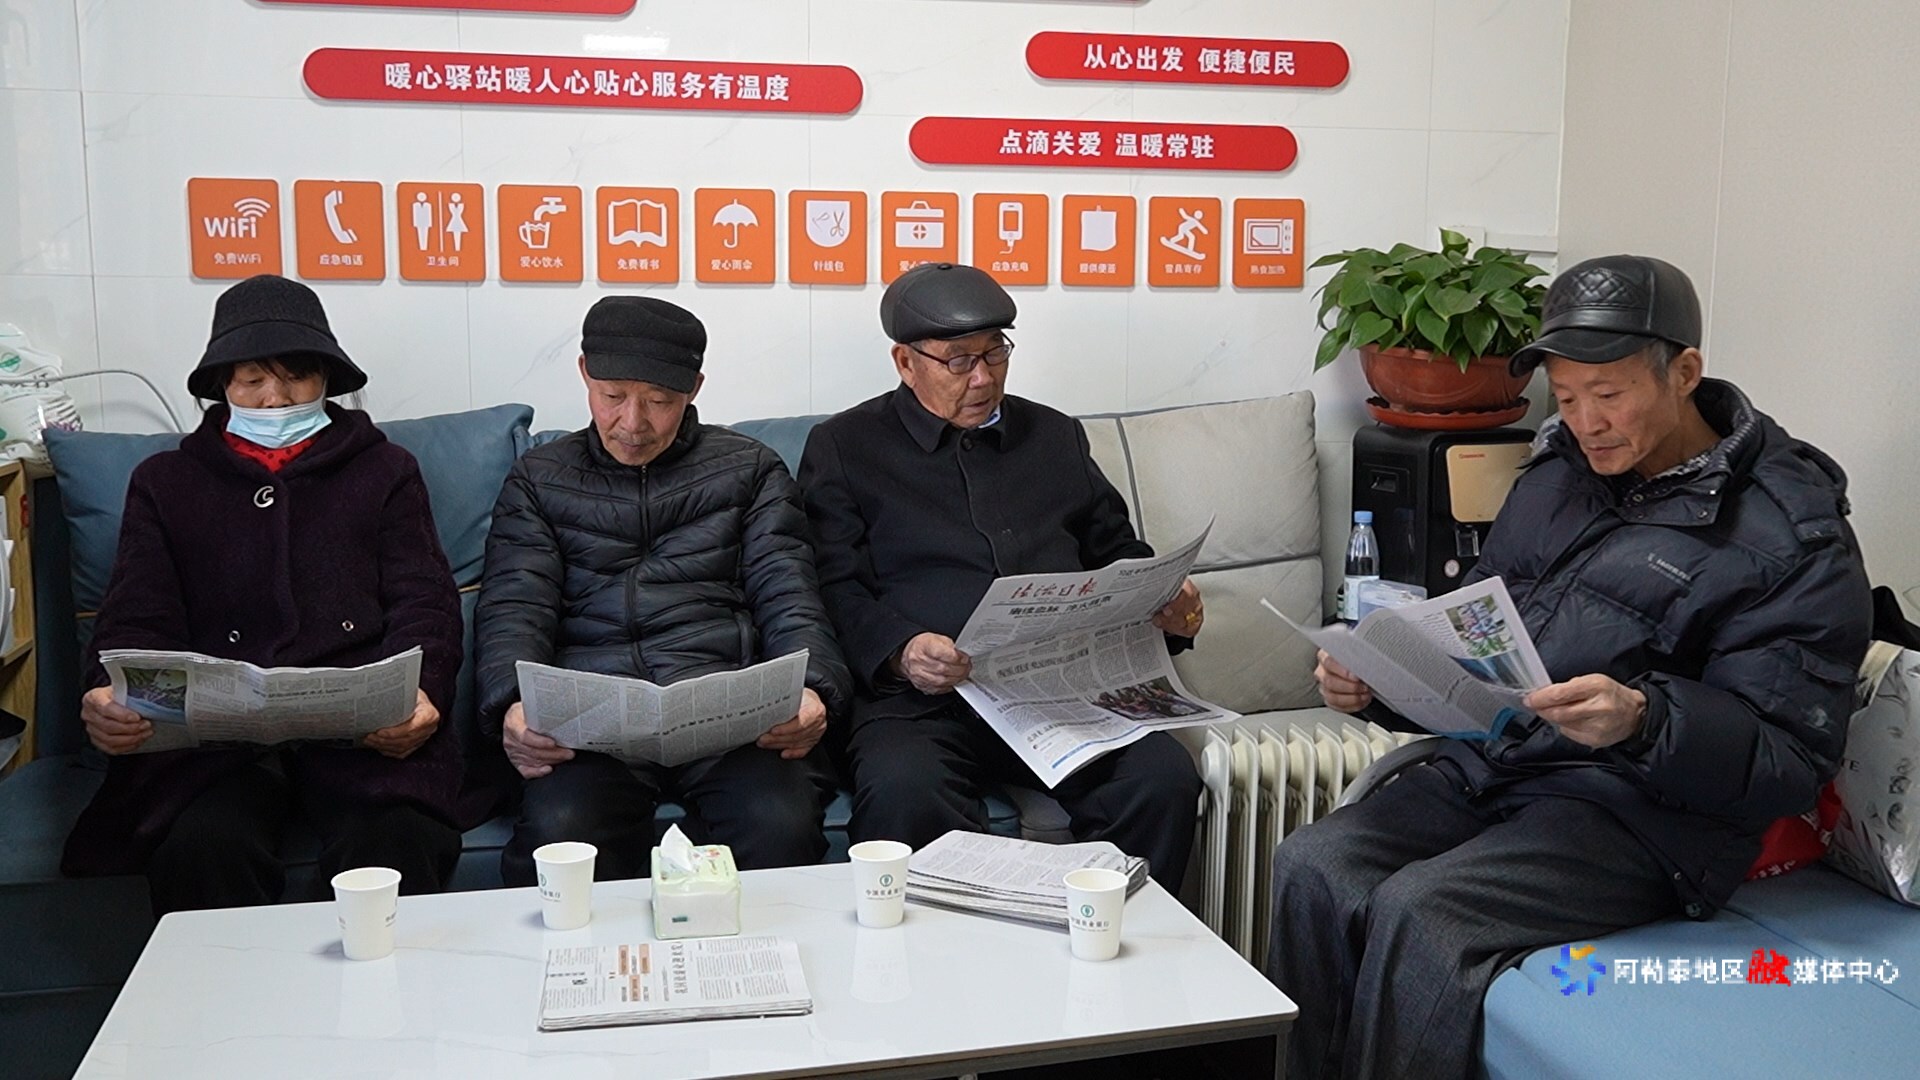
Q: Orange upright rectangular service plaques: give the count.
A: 12